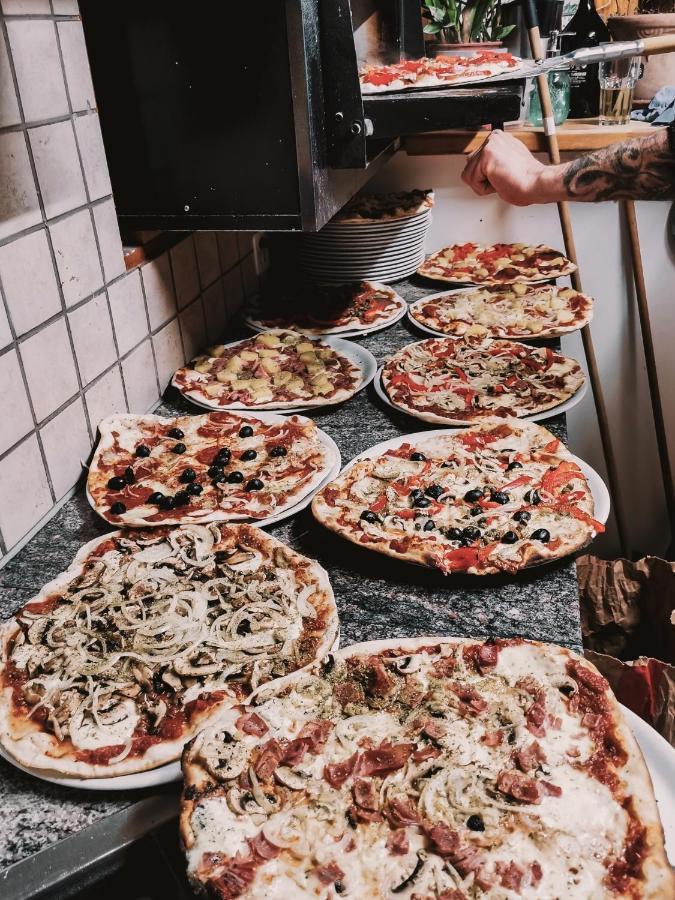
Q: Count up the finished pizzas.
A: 10